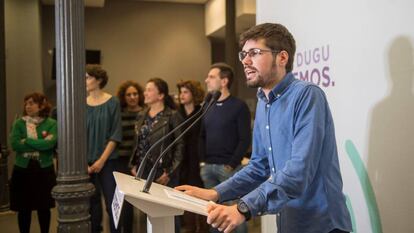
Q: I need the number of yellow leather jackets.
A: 0